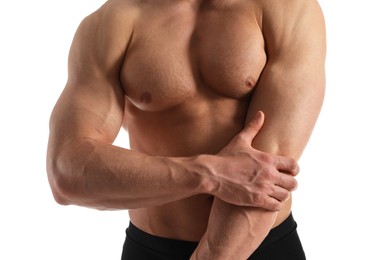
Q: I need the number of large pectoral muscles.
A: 2